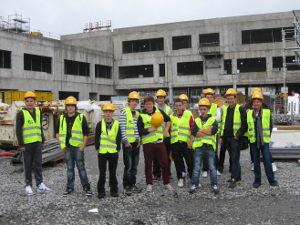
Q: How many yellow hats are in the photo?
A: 12